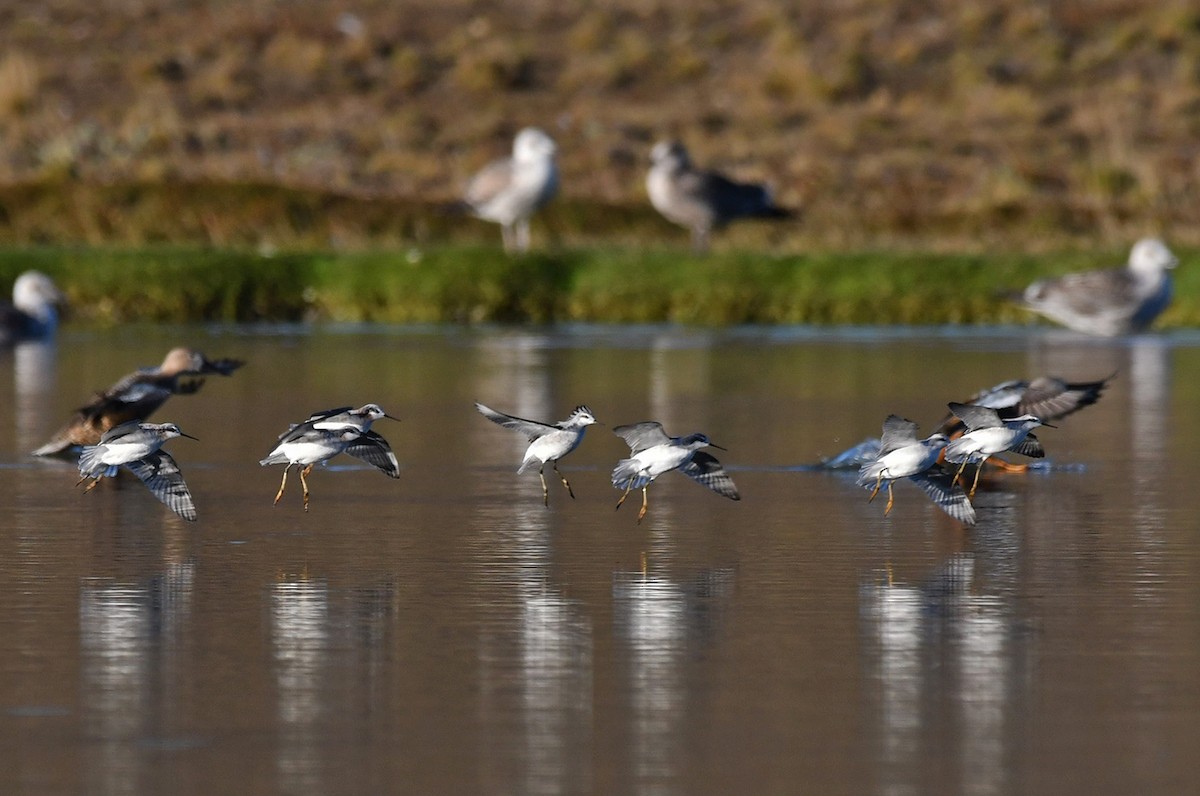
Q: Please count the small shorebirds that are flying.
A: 7